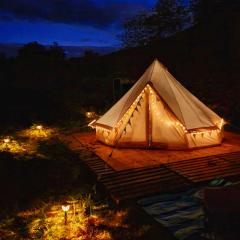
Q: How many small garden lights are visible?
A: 4